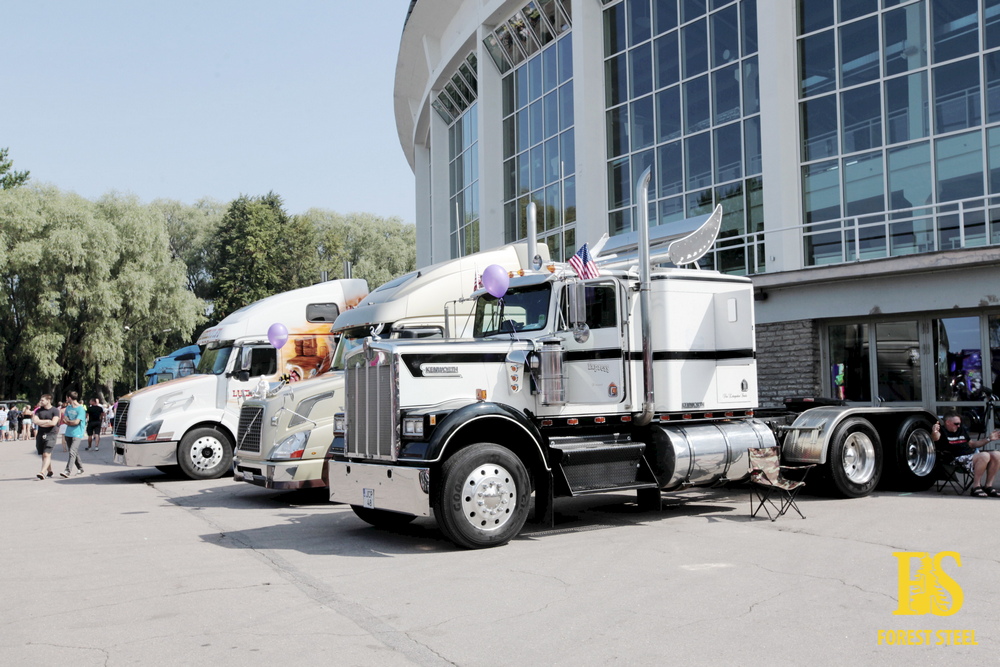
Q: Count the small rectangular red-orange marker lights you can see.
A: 9